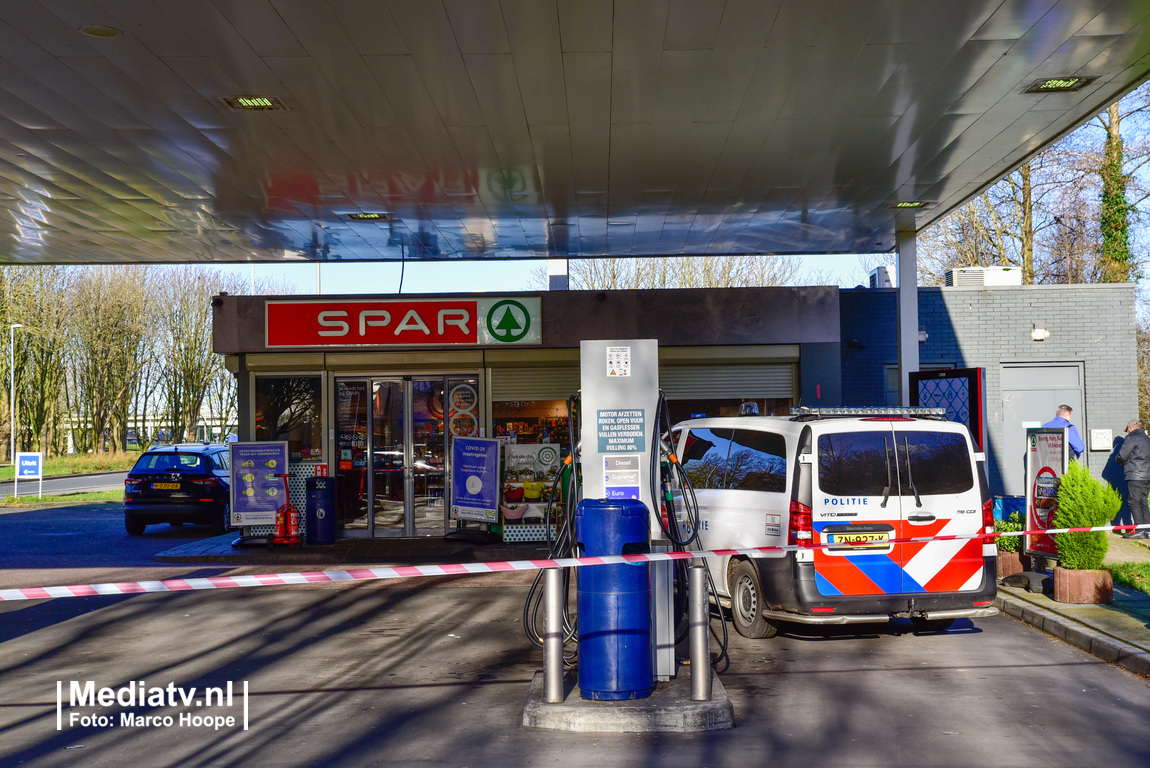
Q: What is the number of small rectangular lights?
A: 4